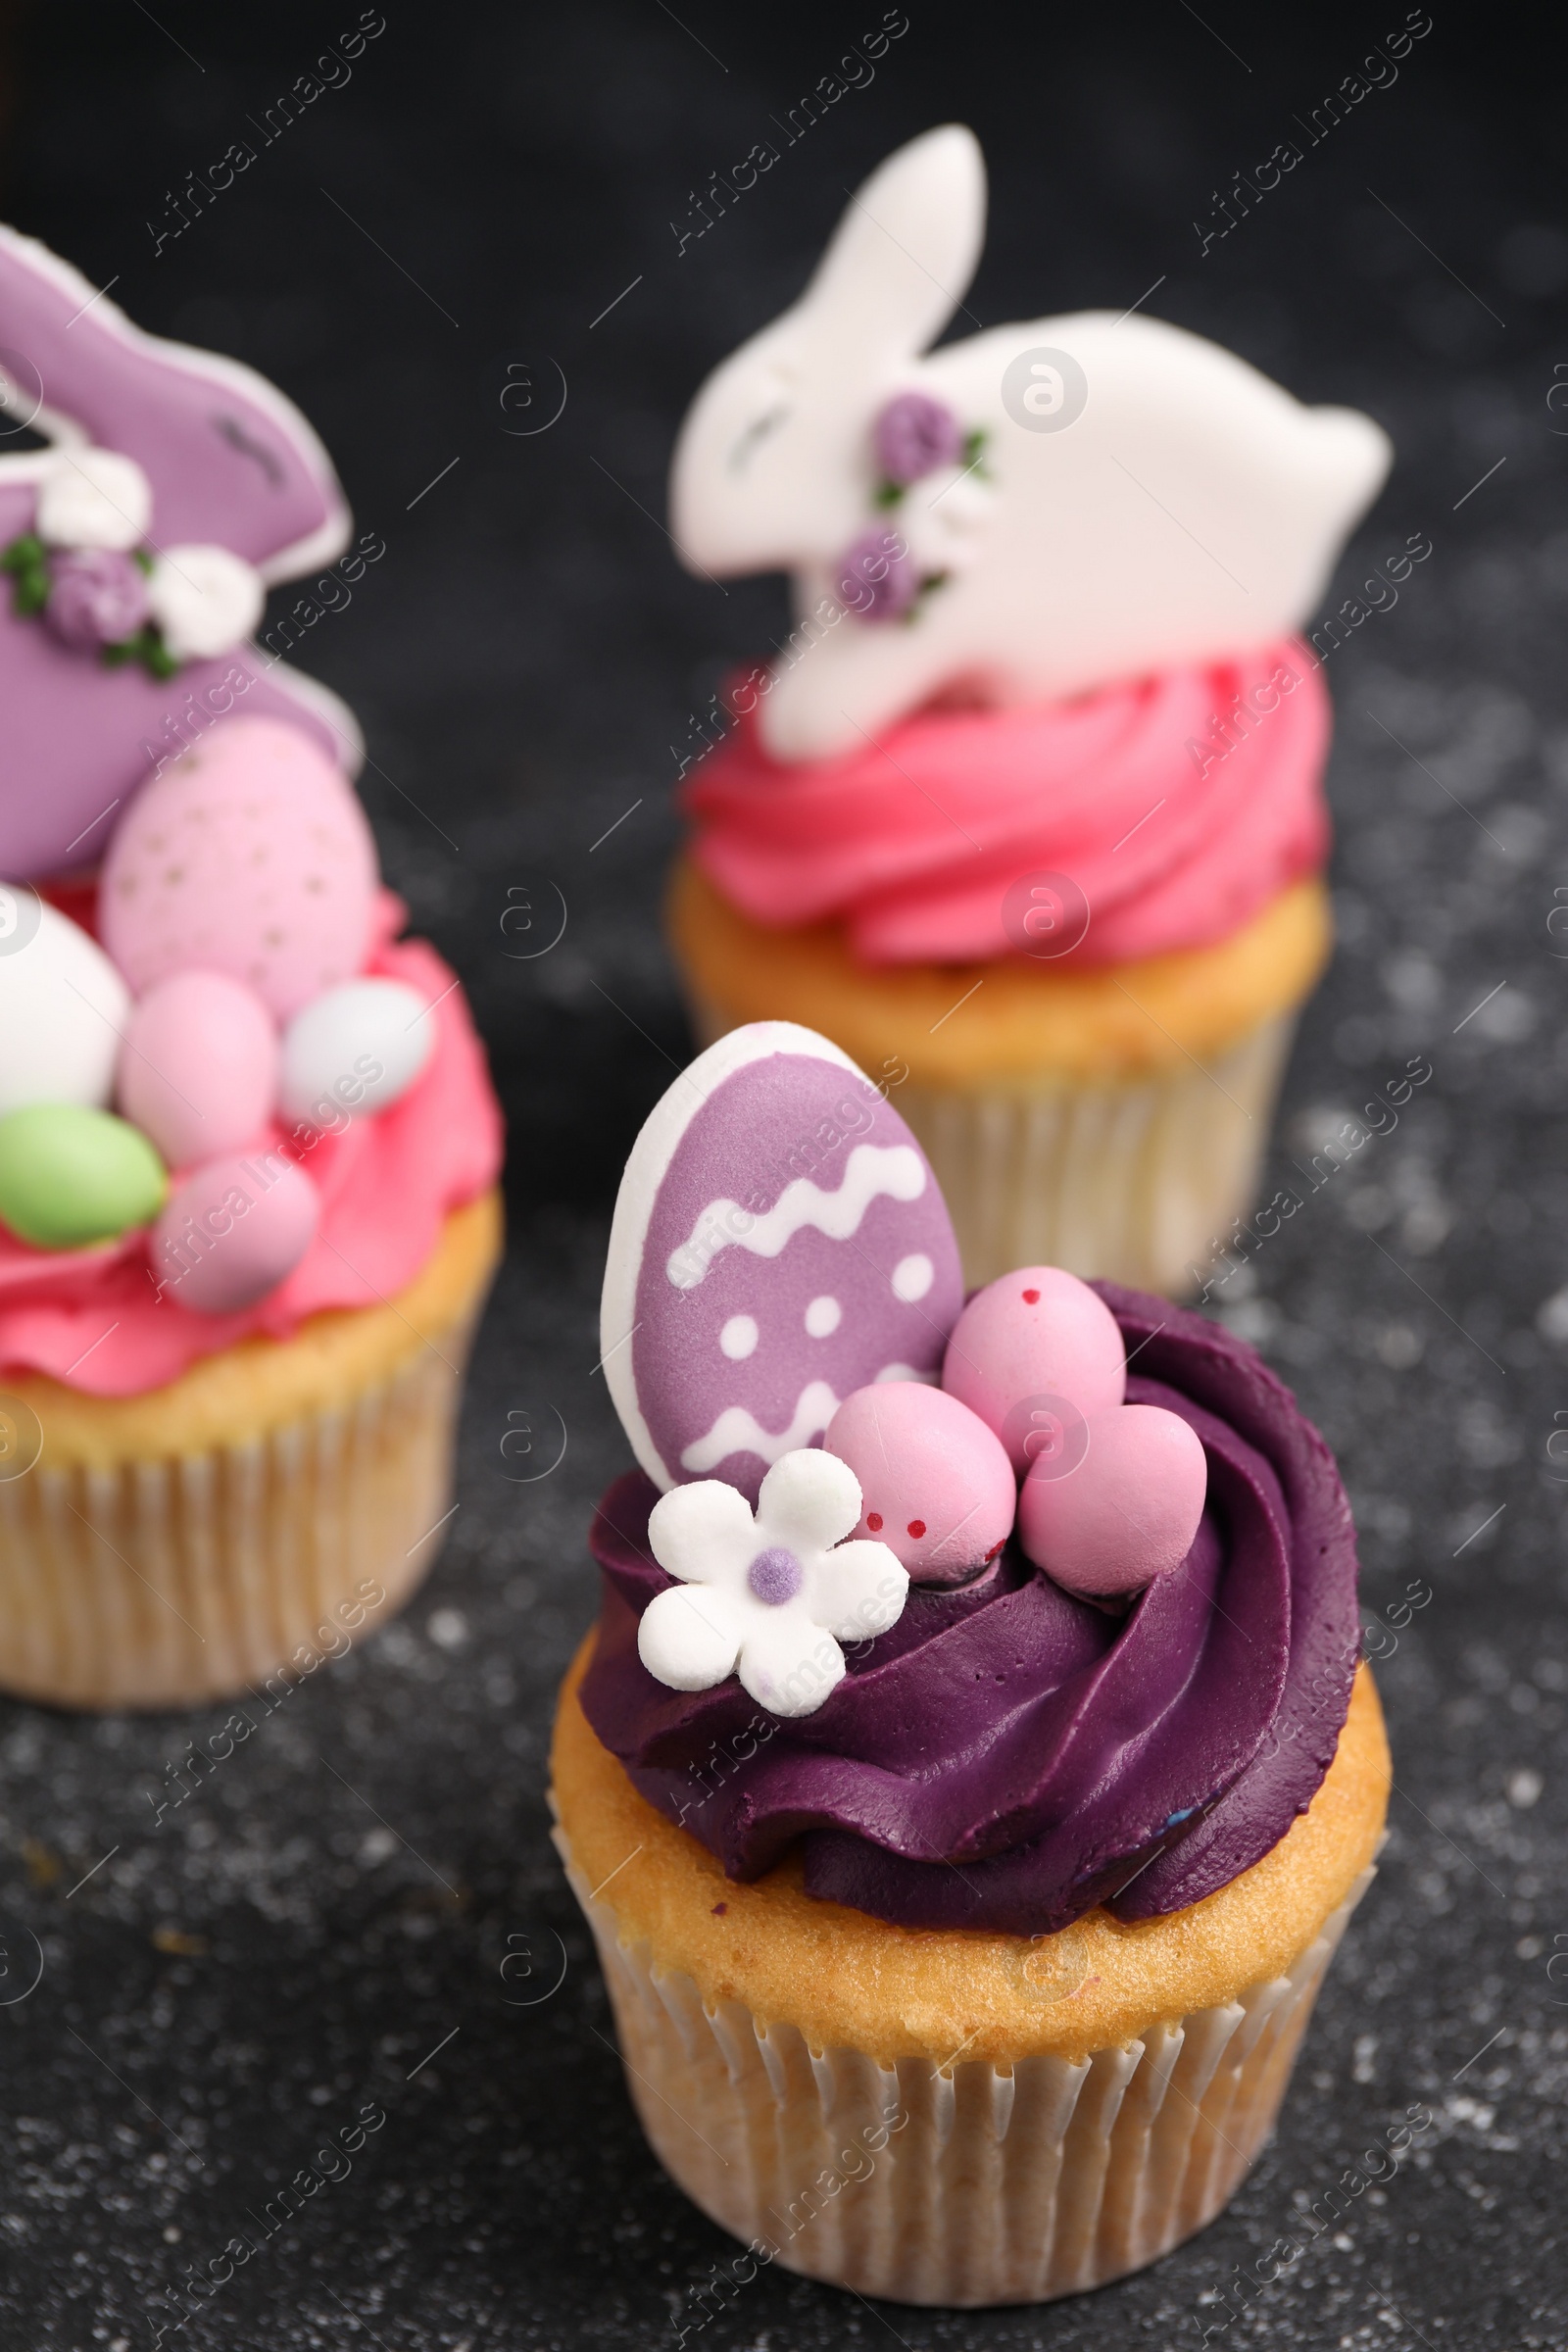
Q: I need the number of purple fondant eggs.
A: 1